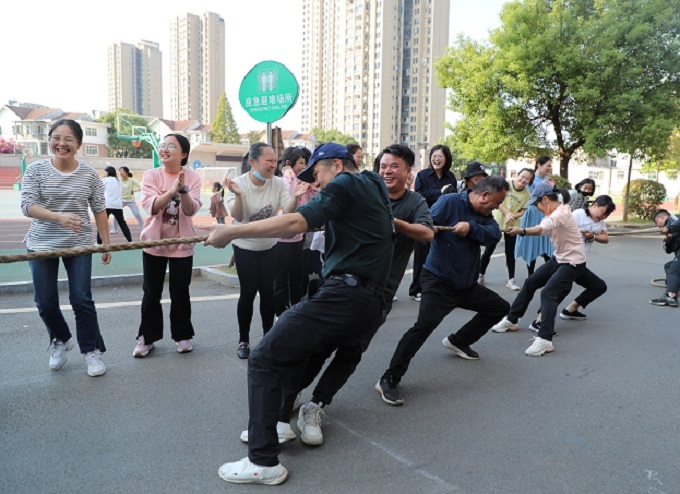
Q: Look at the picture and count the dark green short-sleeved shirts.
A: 1